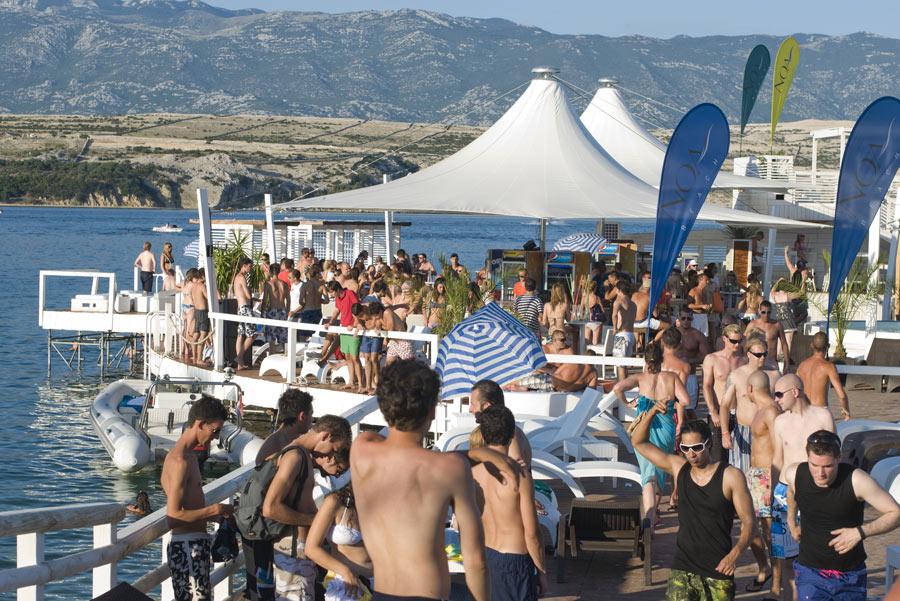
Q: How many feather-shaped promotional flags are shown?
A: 4